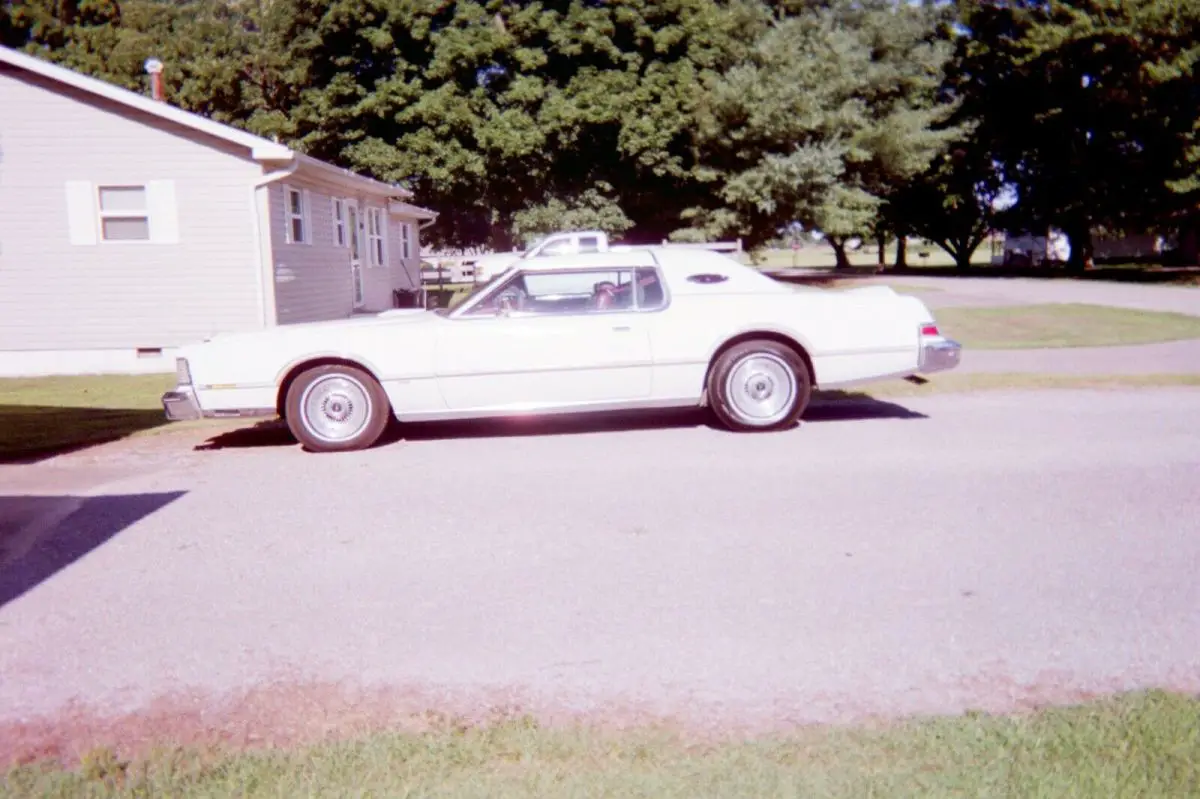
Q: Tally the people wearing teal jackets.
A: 0